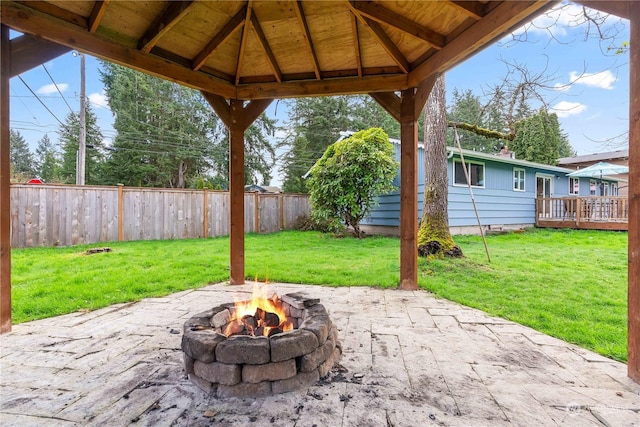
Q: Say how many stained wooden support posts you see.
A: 4